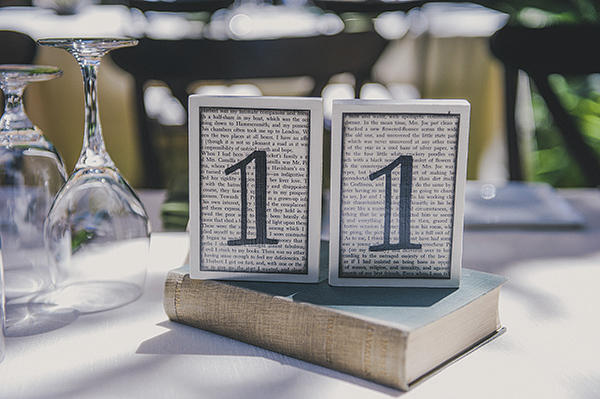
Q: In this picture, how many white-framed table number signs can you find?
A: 2